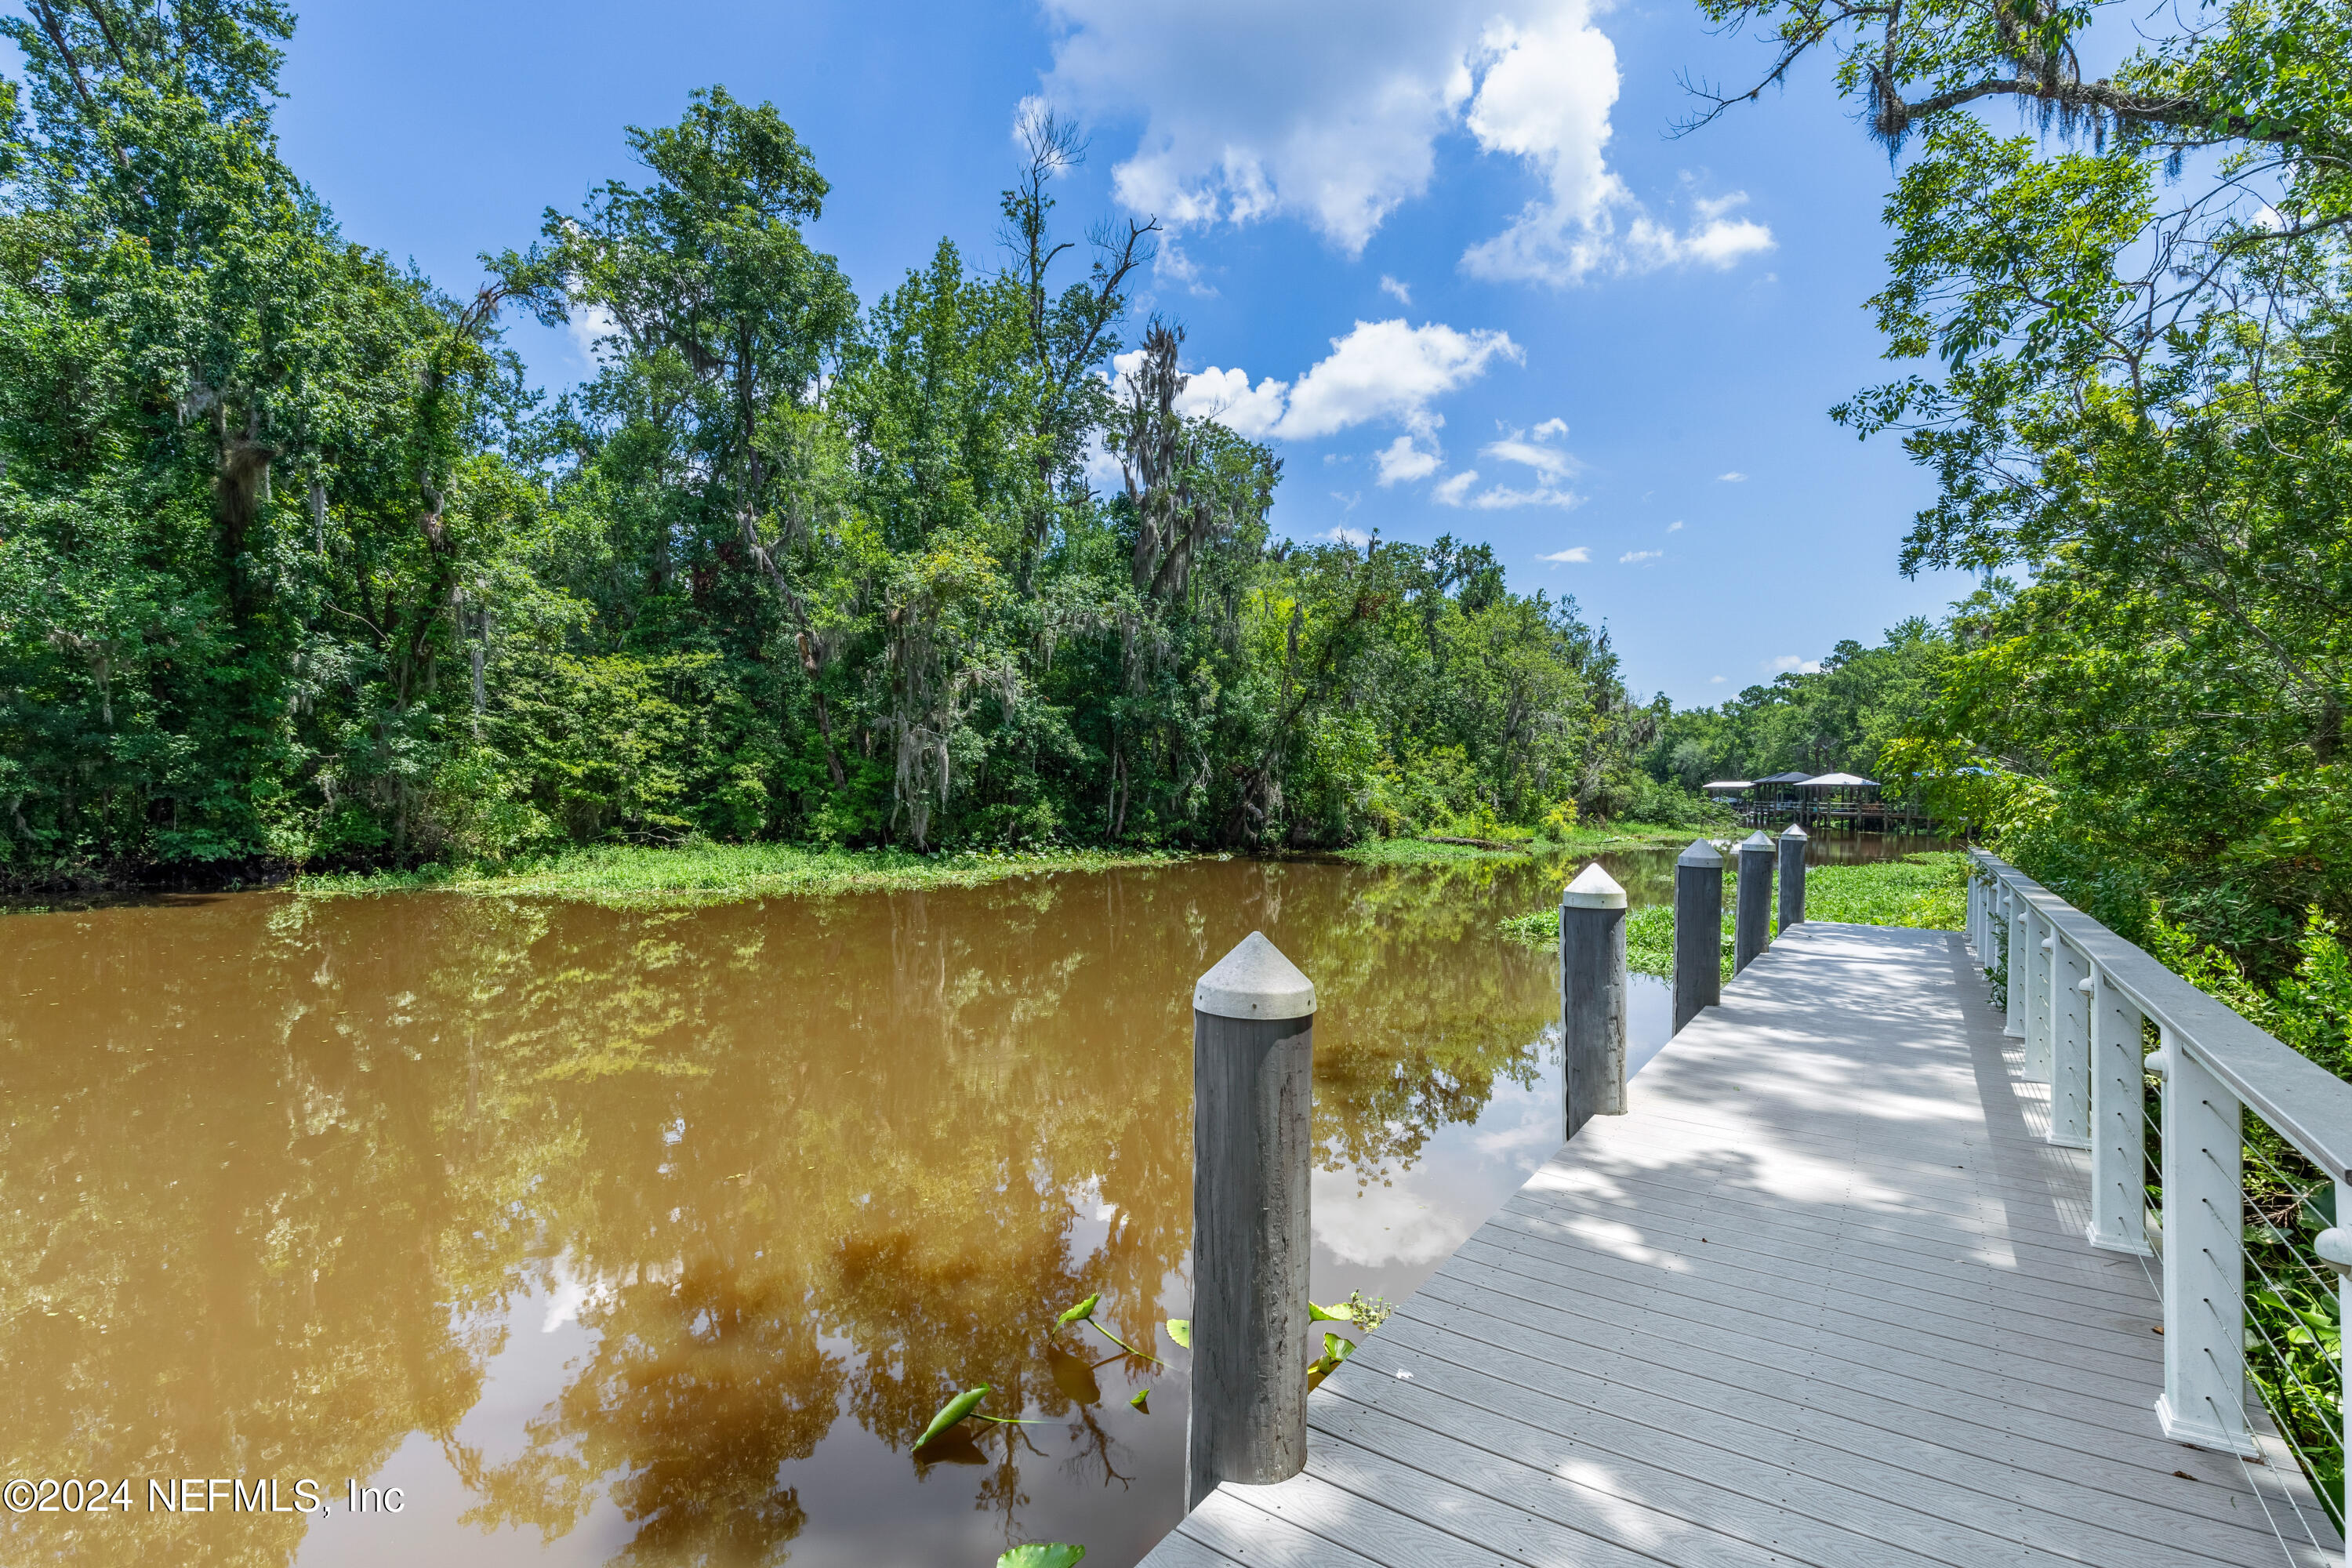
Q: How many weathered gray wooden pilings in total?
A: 5